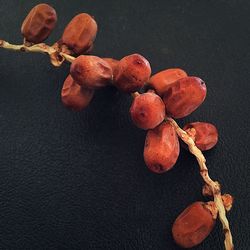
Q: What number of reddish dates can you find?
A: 12